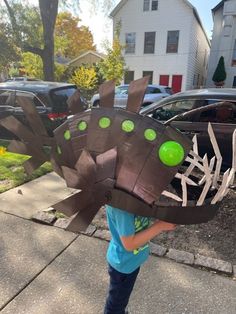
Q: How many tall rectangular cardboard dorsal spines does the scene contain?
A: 3